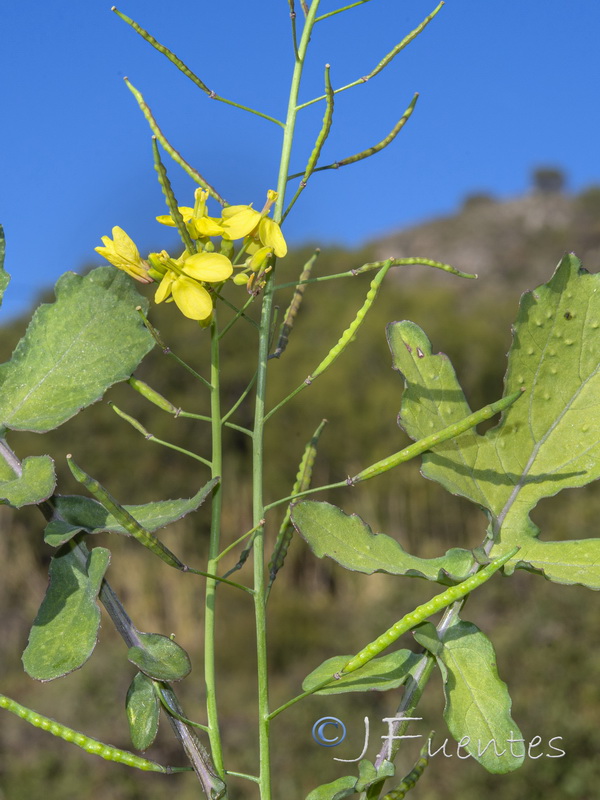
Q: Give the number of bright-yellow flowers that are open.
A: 4